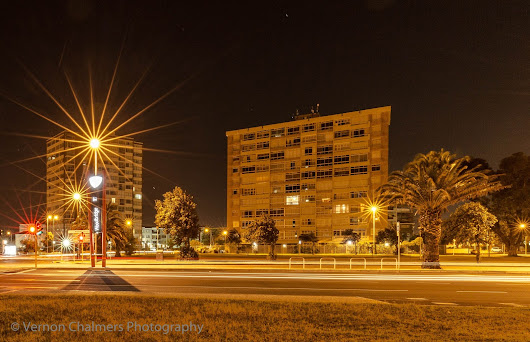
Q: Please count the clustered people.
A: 0